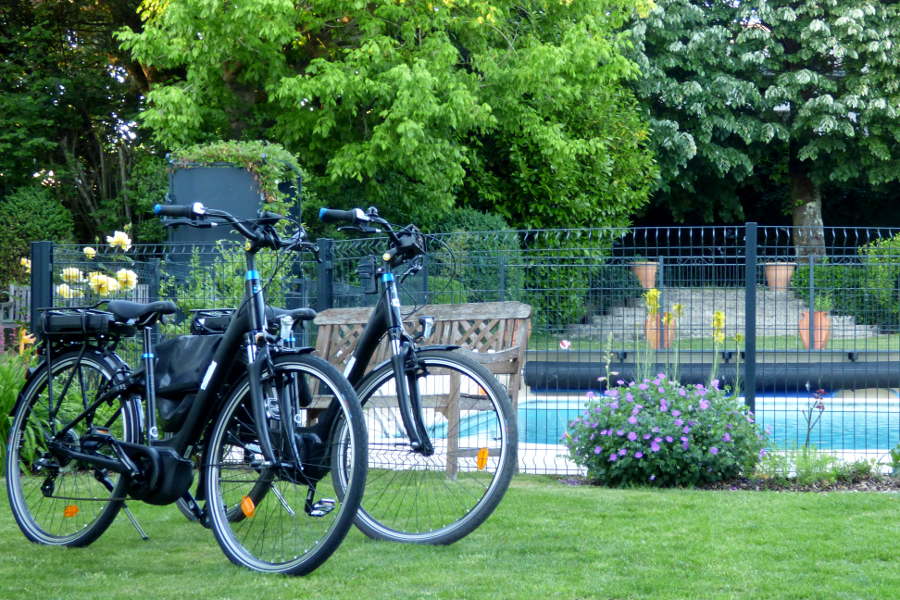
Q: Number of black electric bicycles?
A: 2